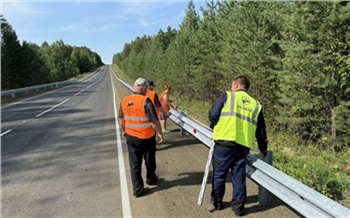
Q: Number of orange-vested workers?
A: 3